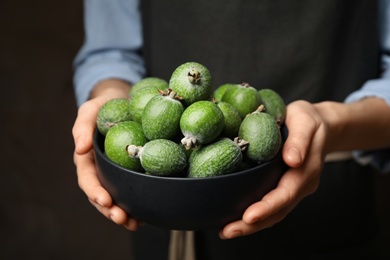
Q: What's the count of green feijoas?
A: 14